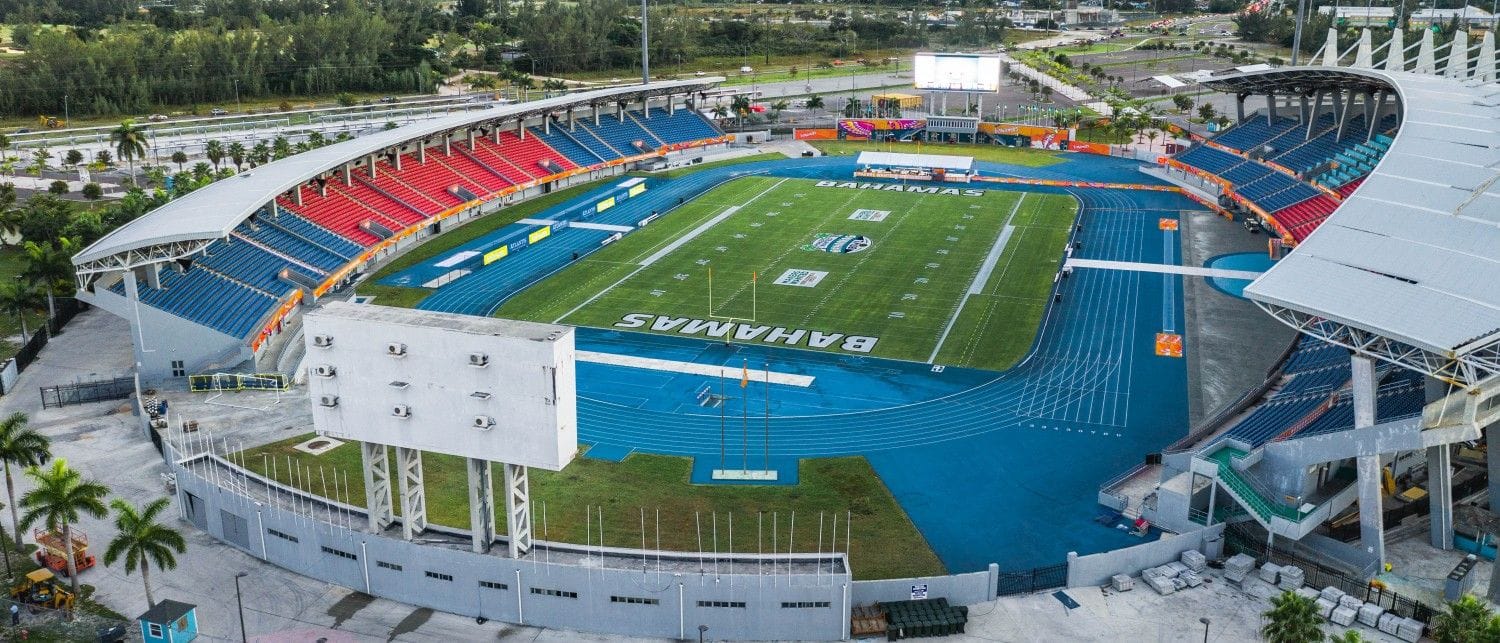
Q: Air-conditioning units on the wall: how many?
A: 7